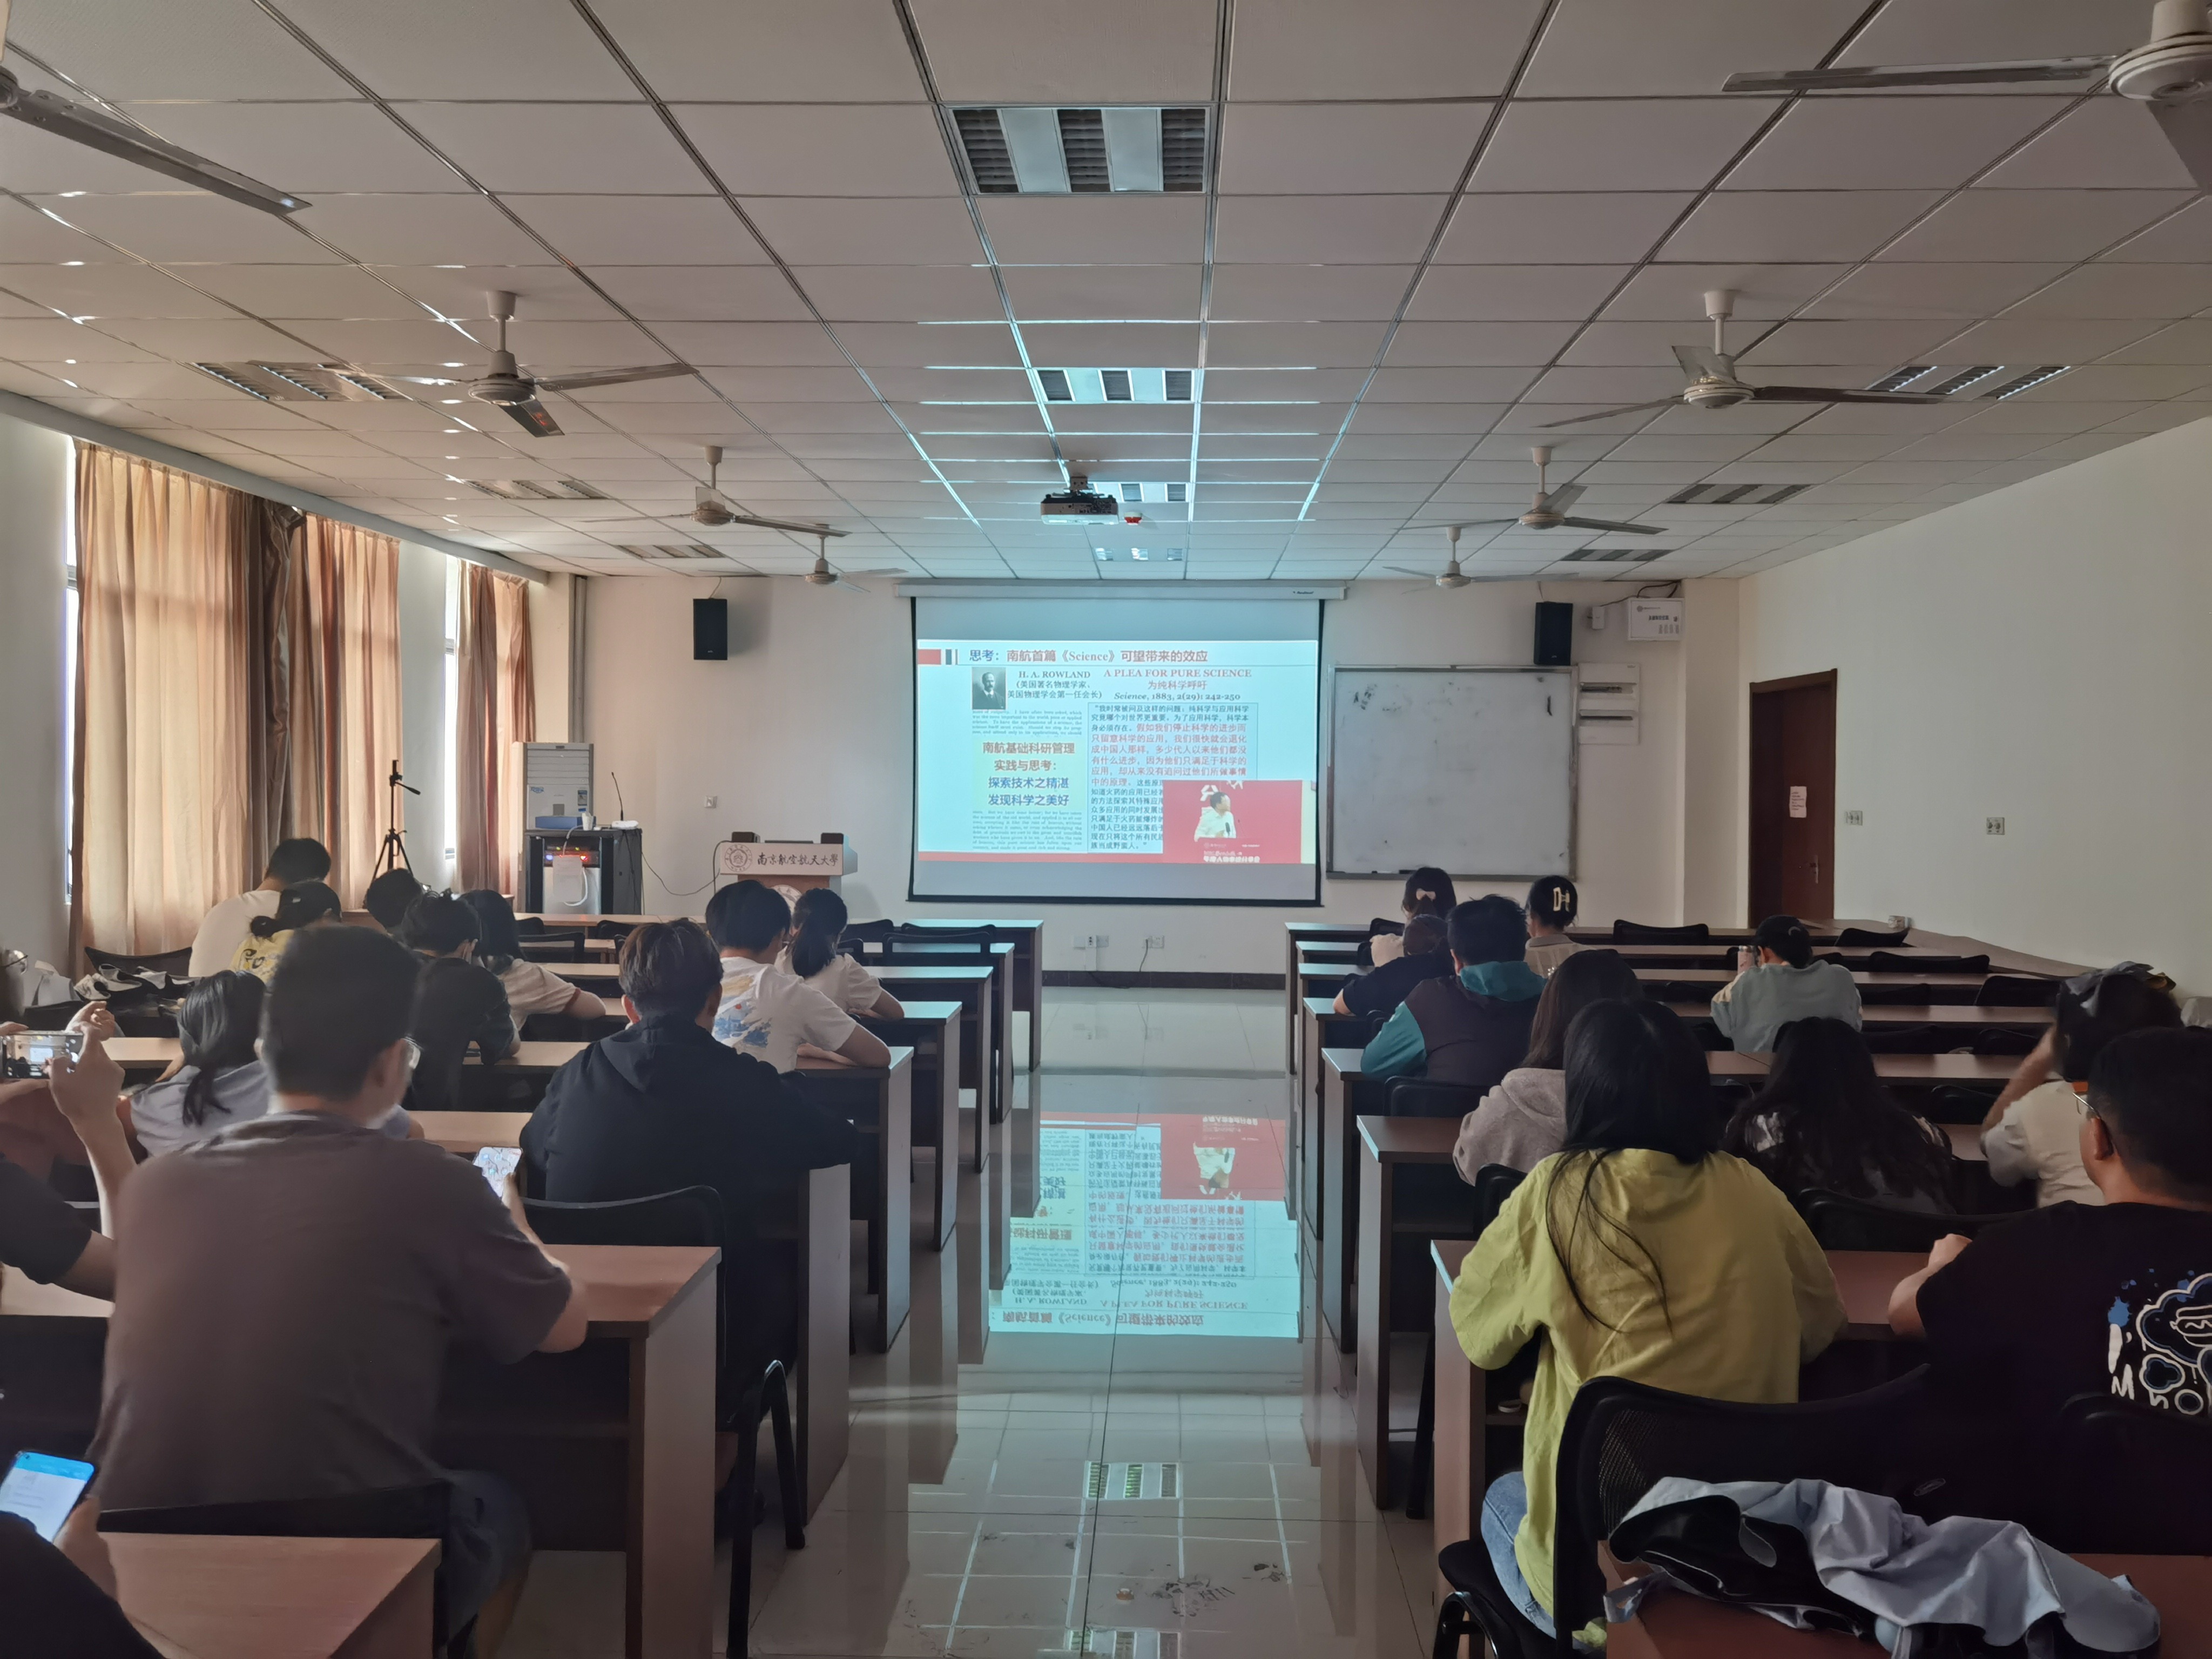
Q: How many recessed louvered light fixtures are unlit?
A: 10